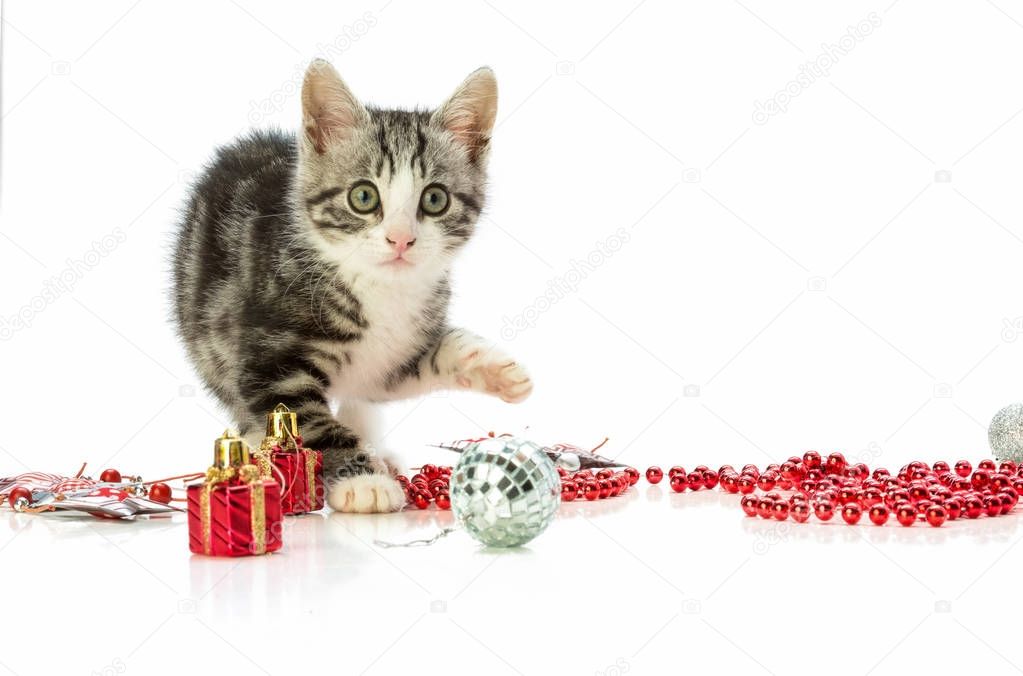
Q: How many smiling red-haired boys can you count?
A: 0